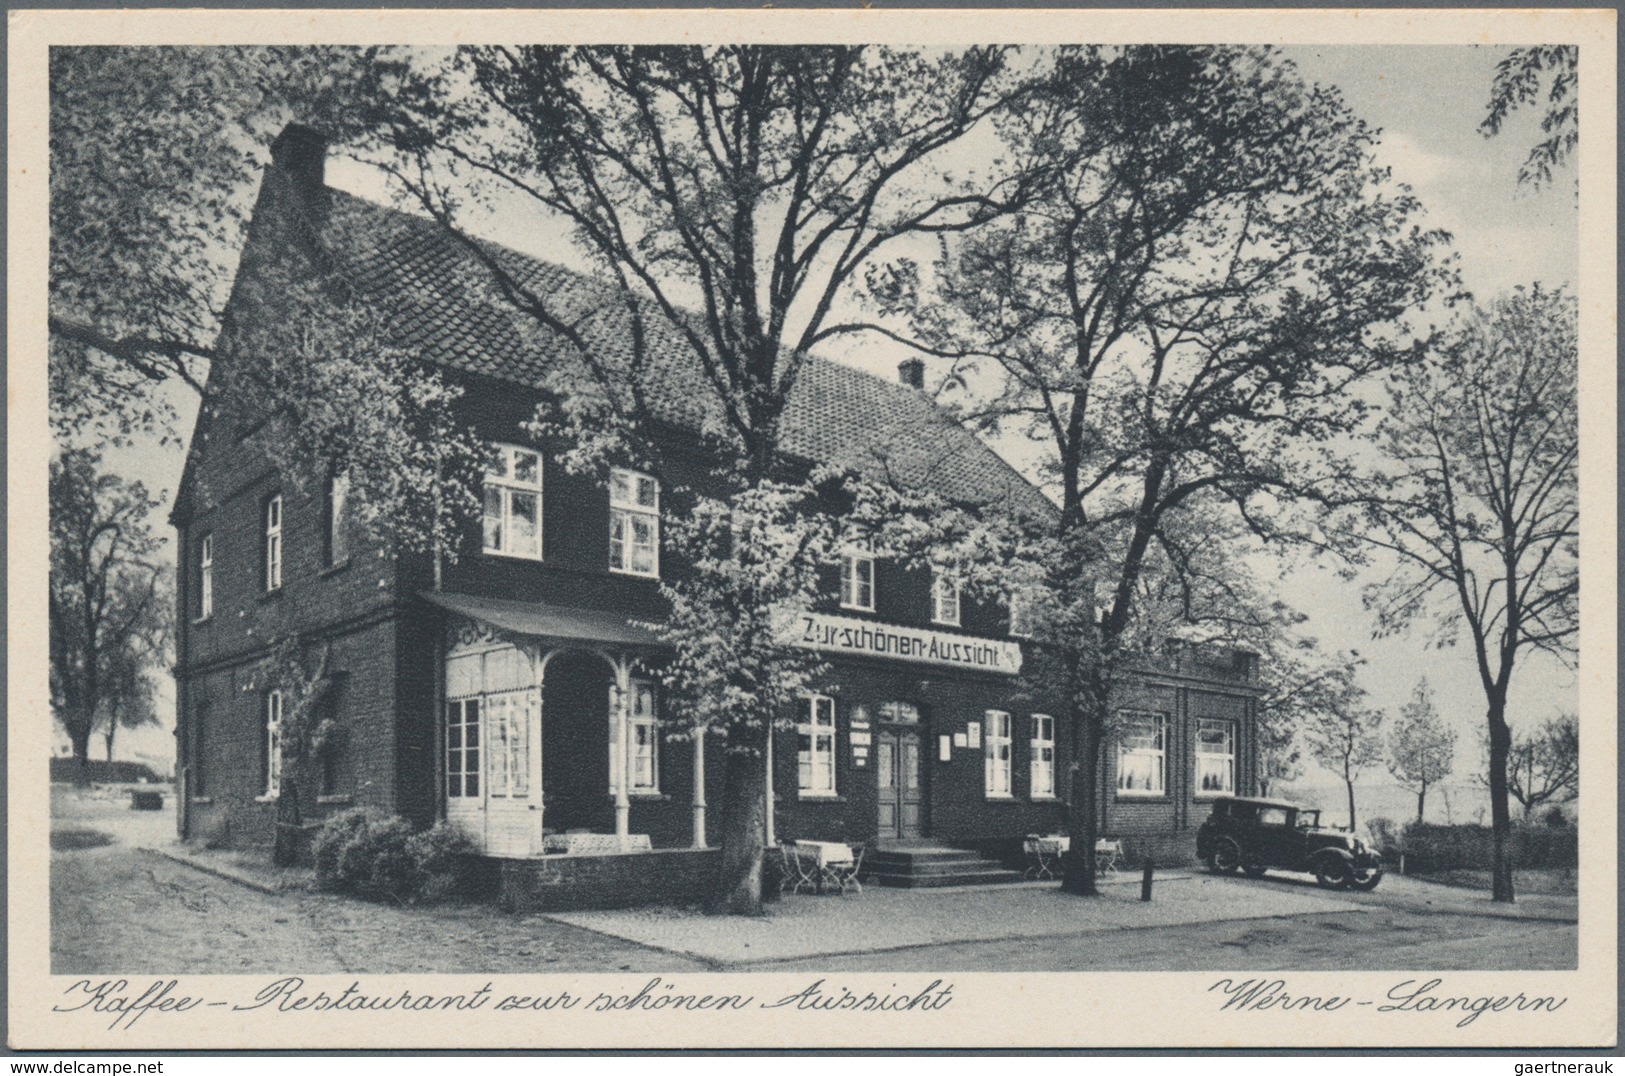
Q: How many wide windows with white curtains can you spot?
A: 2